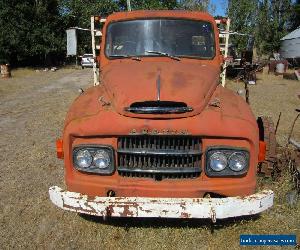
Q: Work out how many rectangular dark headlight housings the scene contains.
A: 2